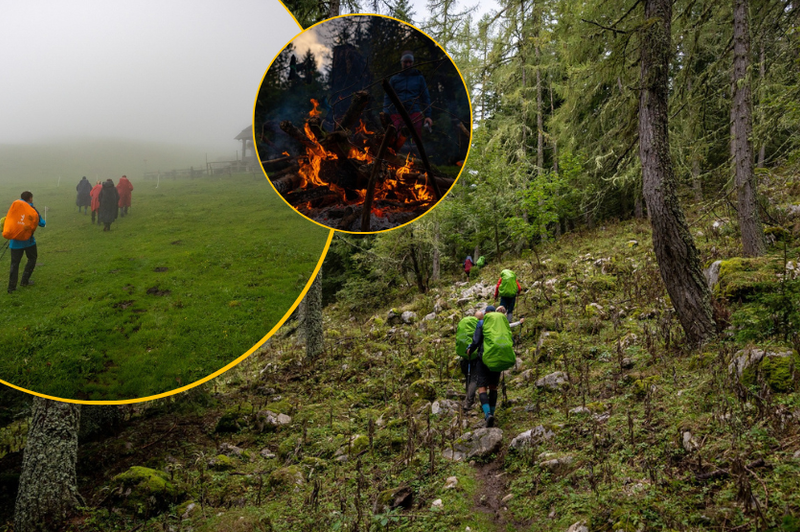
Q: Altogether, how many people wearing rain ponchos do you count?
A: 4